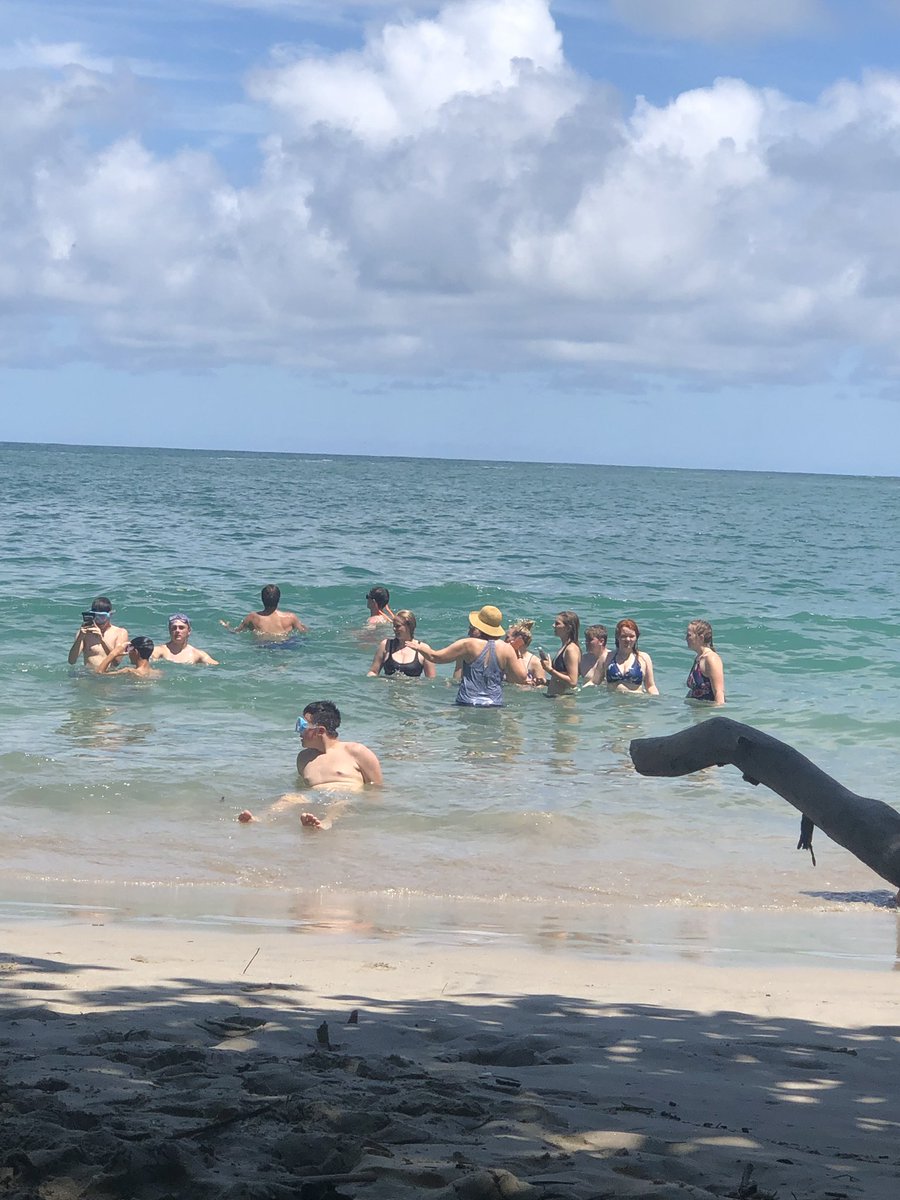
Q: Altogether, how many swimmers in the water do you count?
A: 13